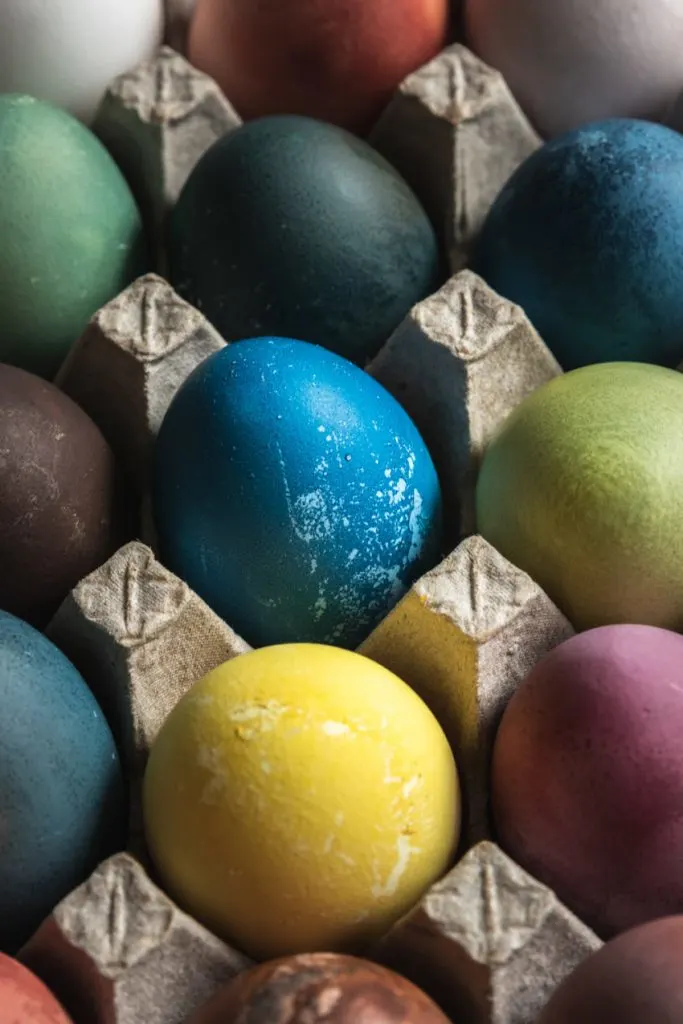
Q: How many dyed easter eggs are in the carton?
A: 13